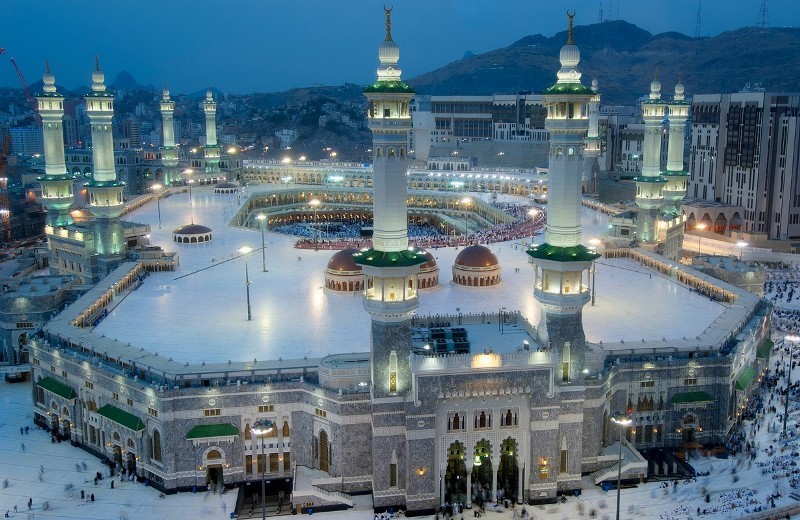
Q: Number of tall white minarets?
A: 9